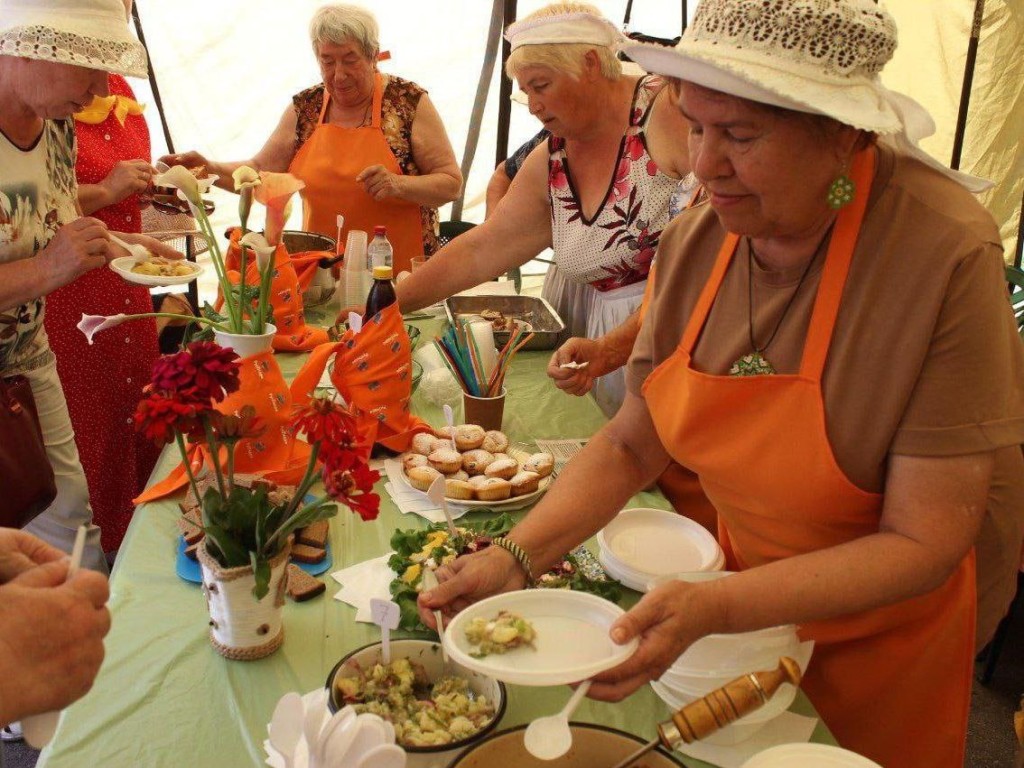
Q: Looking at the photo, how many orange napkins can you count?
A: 3